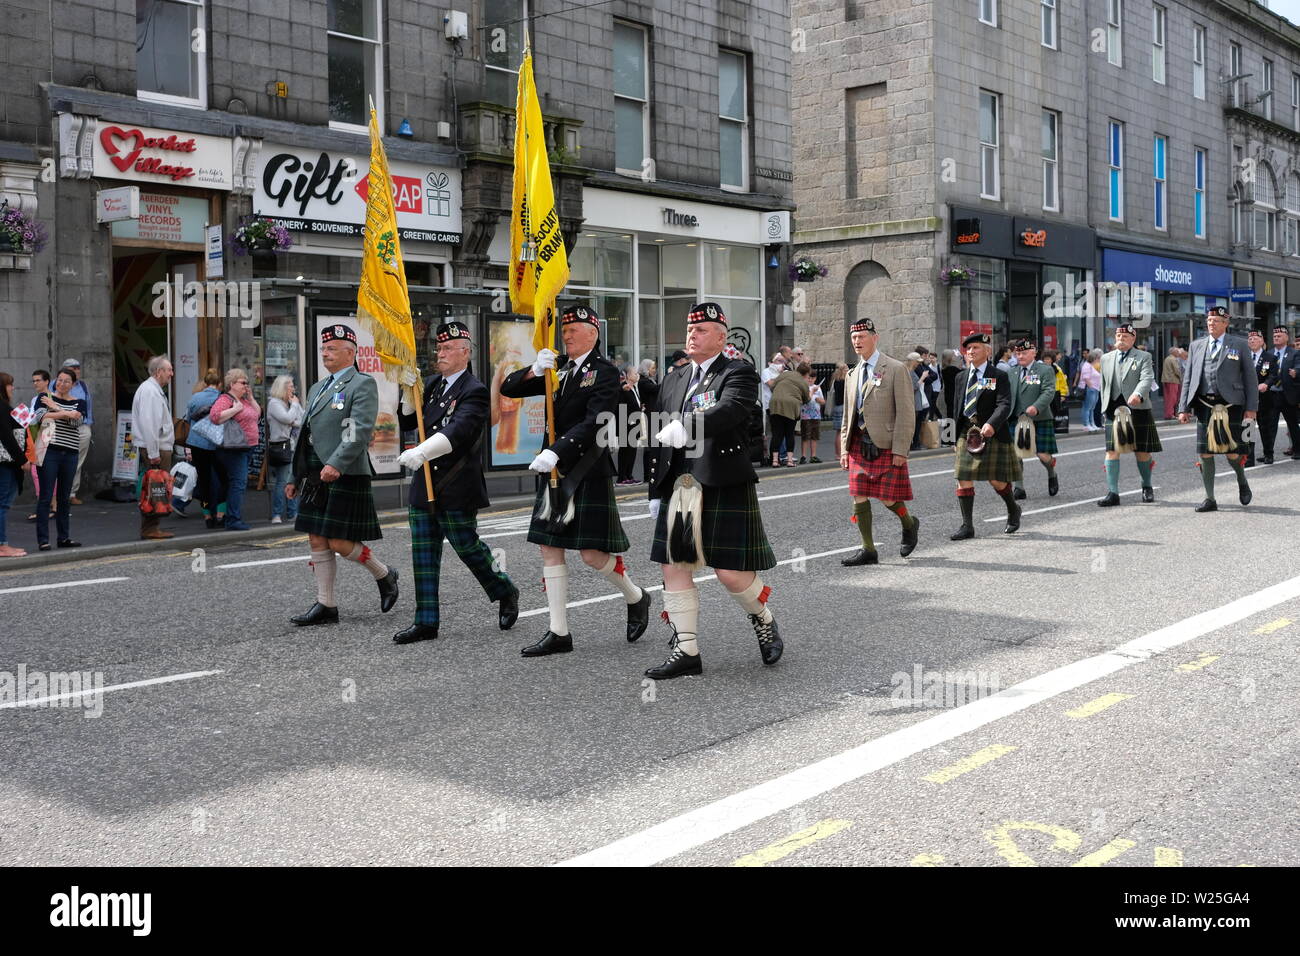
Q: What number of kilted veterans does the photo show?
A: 8